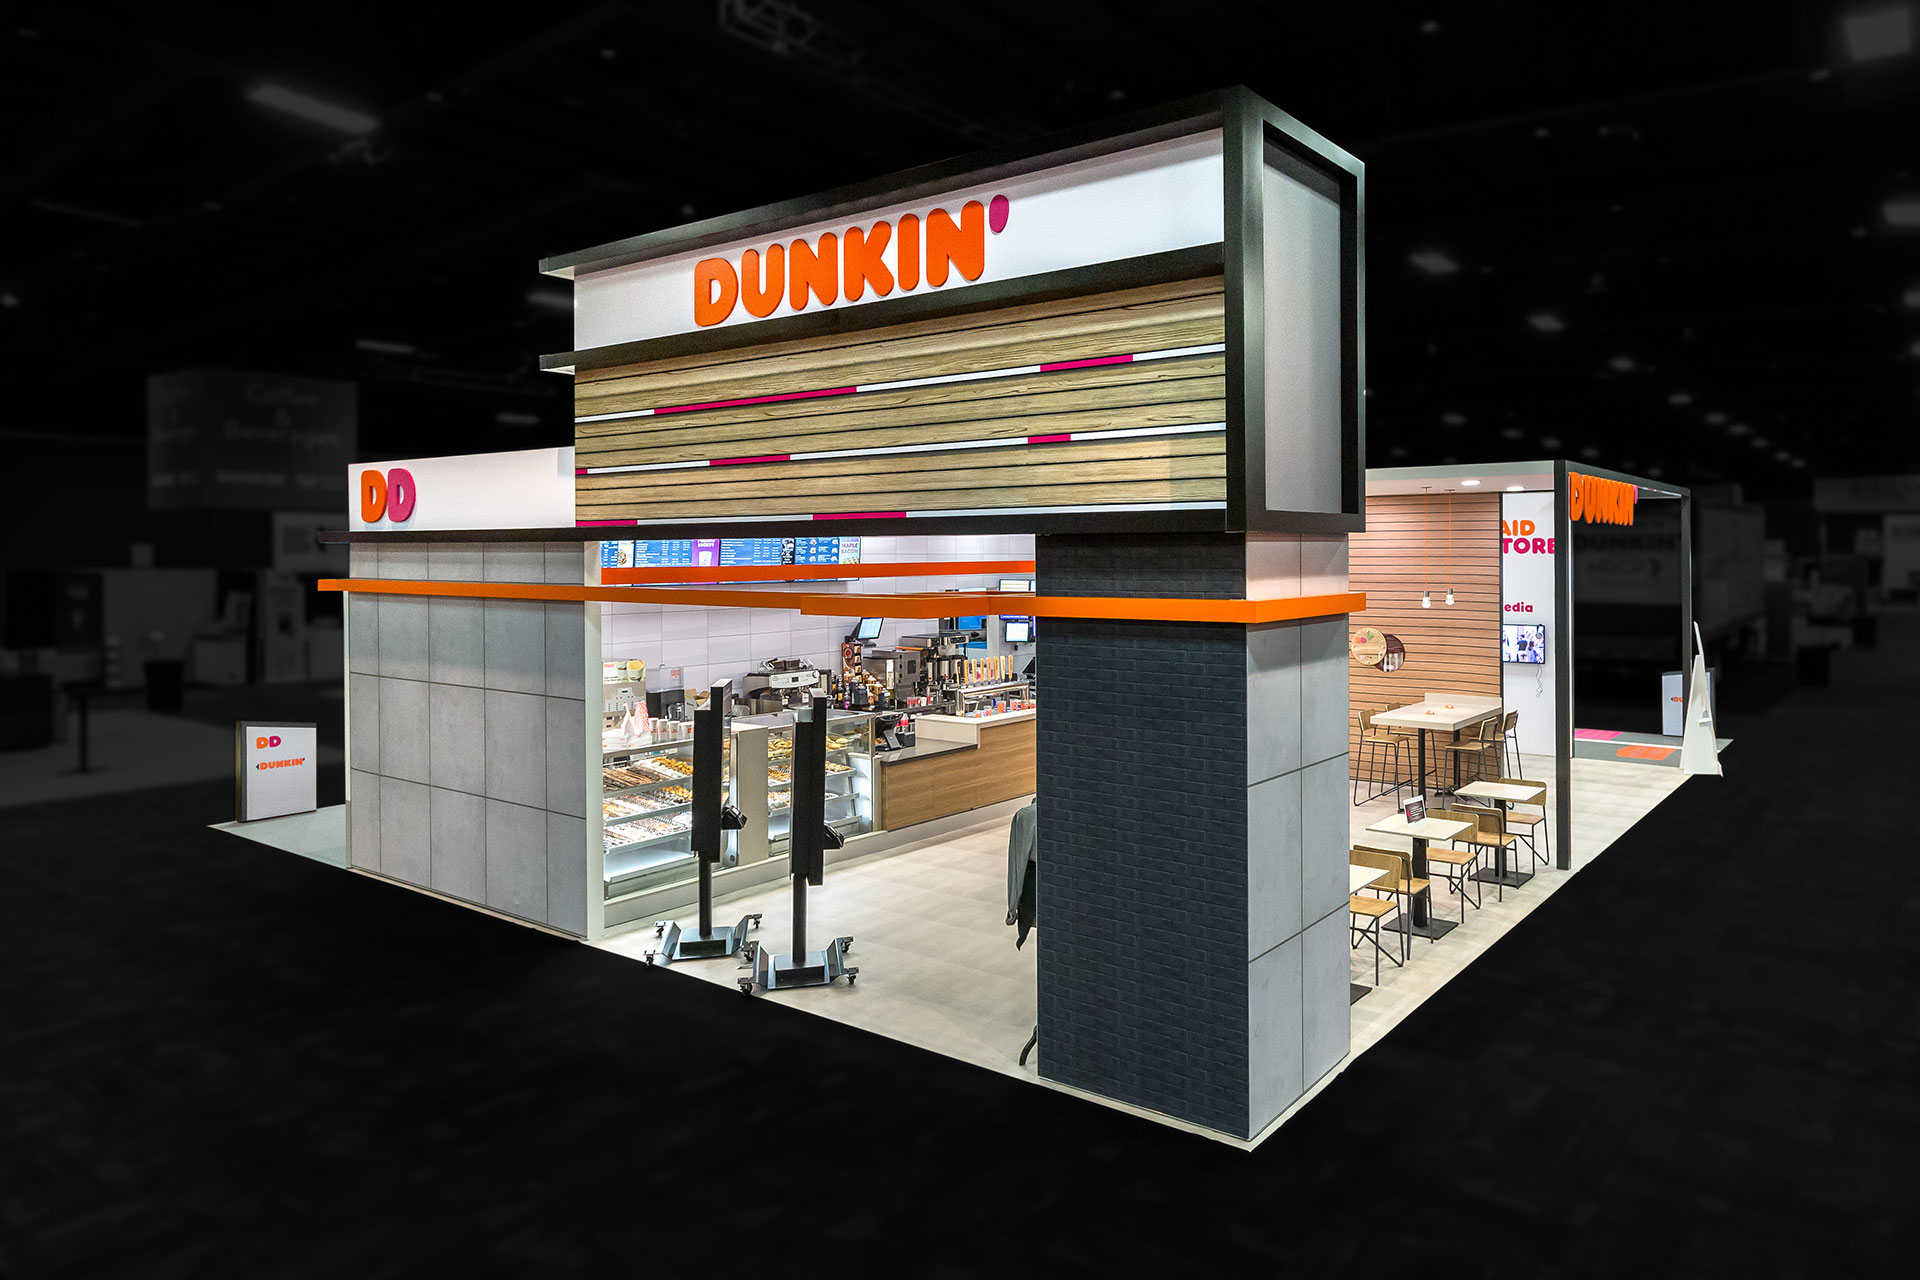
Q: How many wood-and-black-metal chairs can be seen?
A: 9